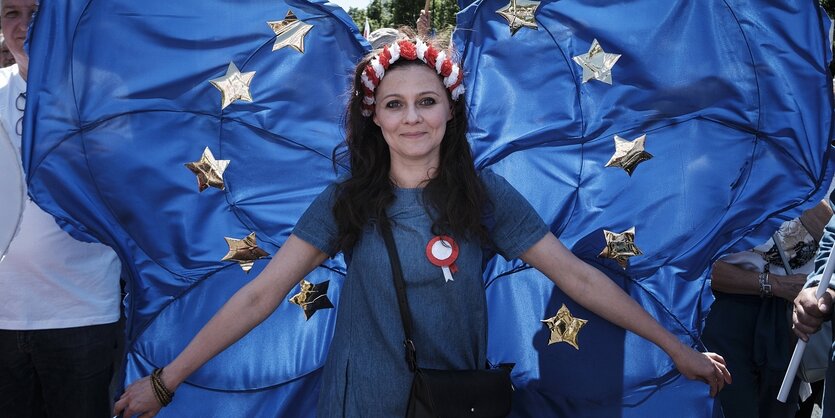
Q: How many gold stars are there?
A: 10